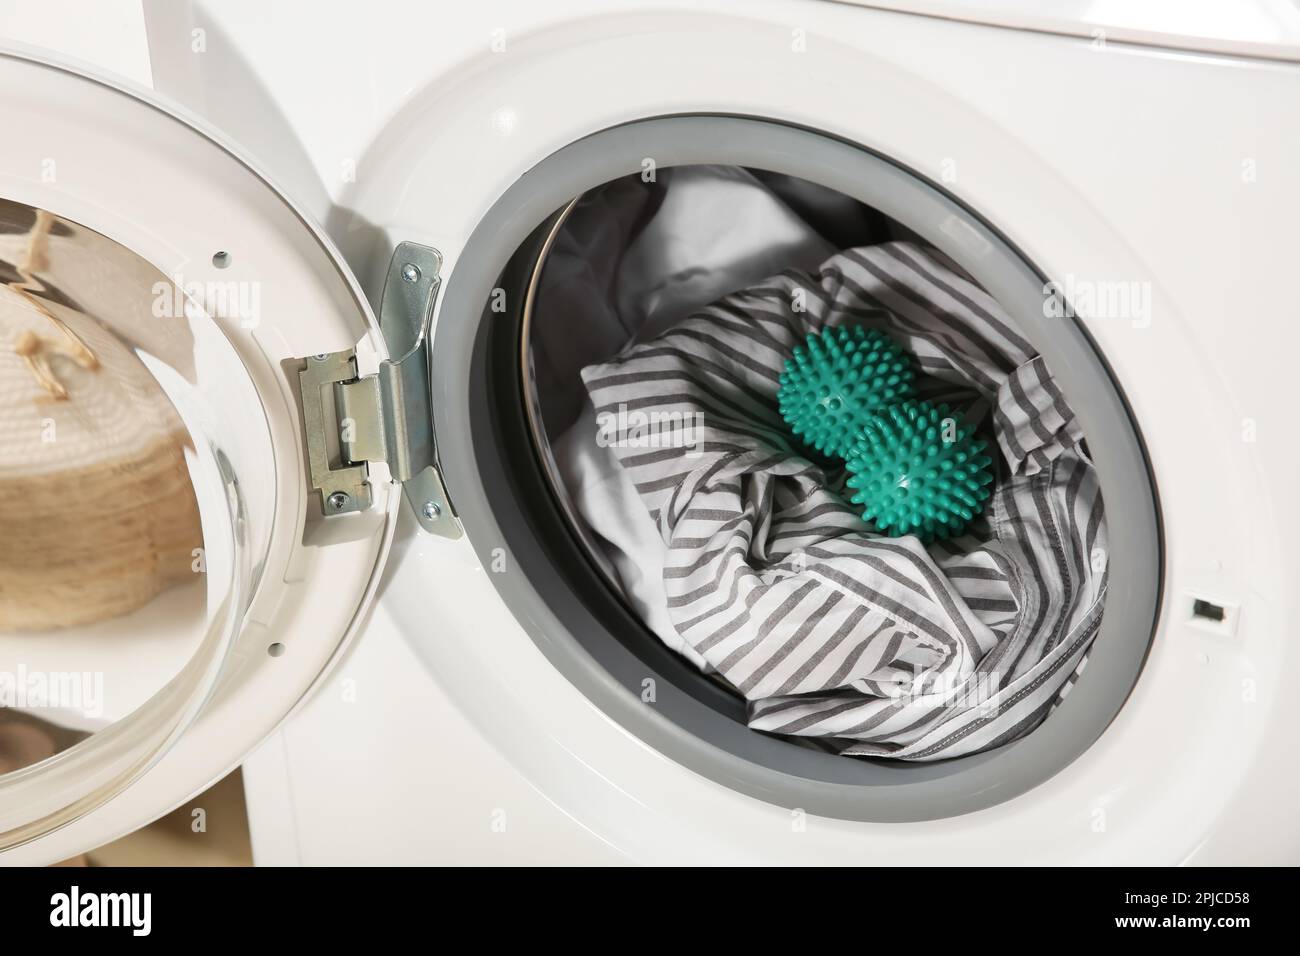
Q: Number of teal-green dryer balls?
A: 2